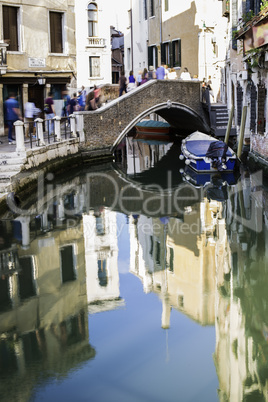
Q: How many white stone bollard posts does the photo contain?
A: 4